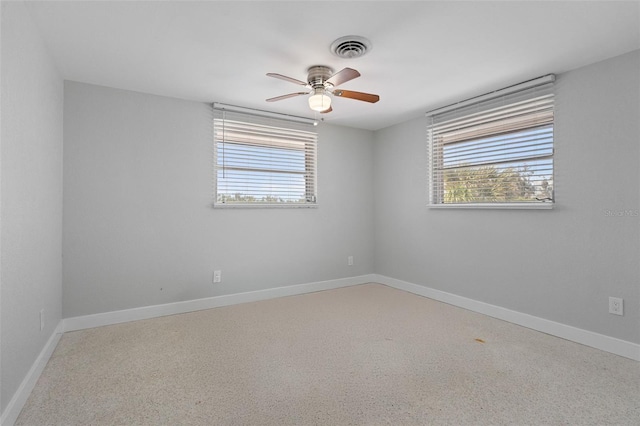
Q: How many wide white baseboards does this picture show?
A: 3